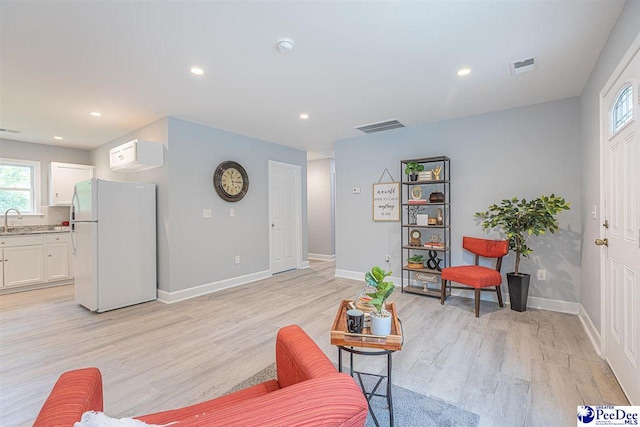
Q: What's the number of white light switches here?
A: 3